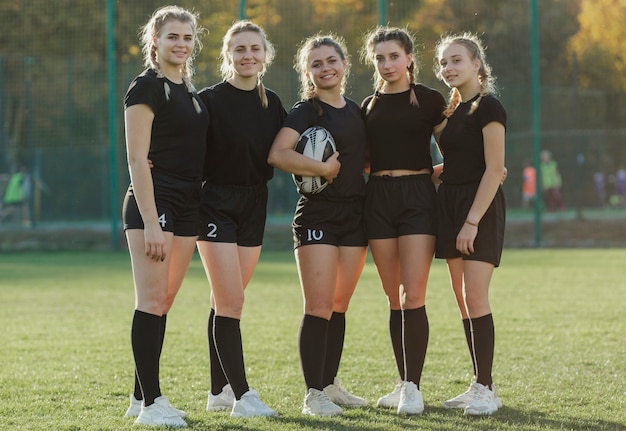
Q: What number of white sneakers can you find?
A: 10